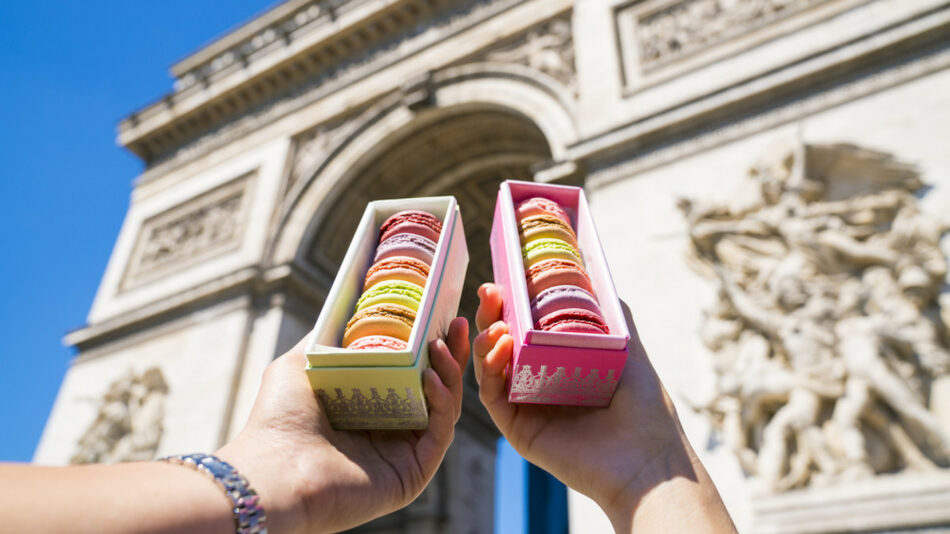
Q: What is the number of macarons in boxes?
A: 12